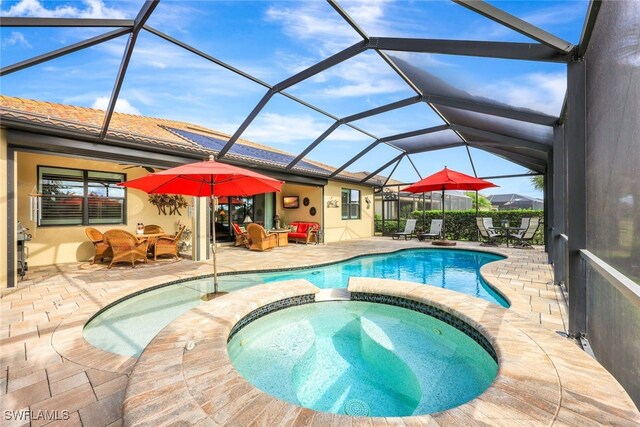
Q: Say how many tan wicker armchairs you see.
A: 6